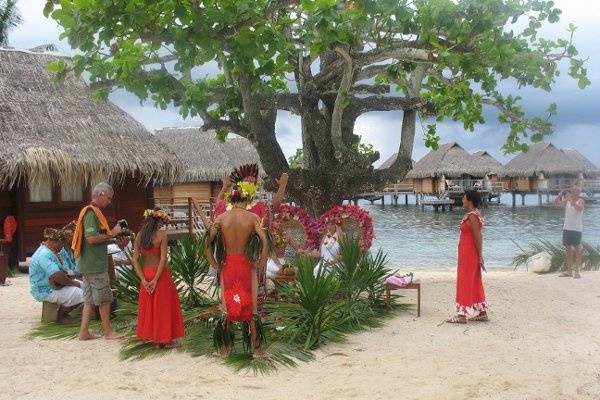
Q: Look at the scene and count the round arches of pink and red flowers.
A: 2